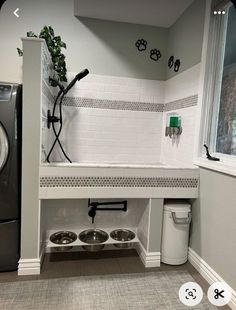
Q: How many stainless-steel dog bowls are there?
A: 3